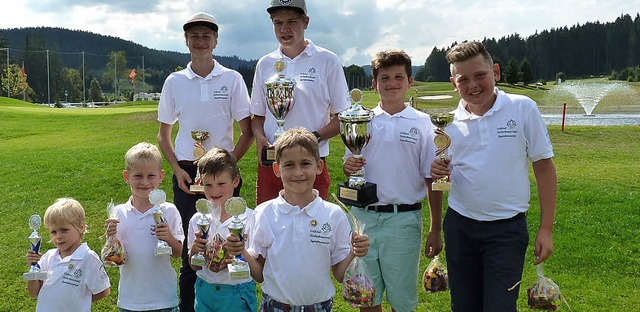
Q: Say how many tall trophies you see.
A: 2